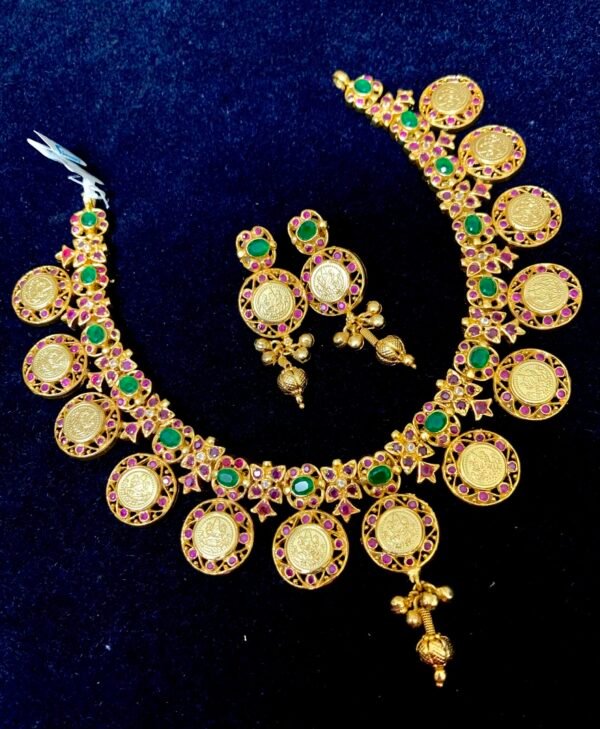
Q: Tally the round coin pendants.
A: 15